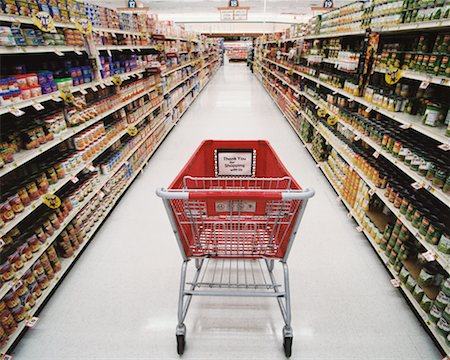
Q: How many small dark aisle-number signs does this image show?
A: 3